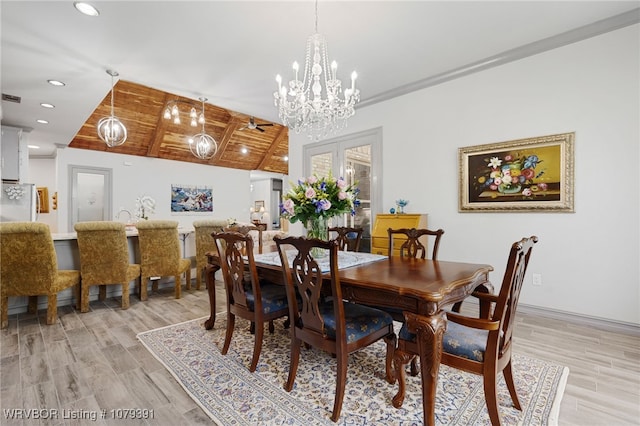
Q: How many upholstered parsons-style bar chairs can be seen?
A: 4